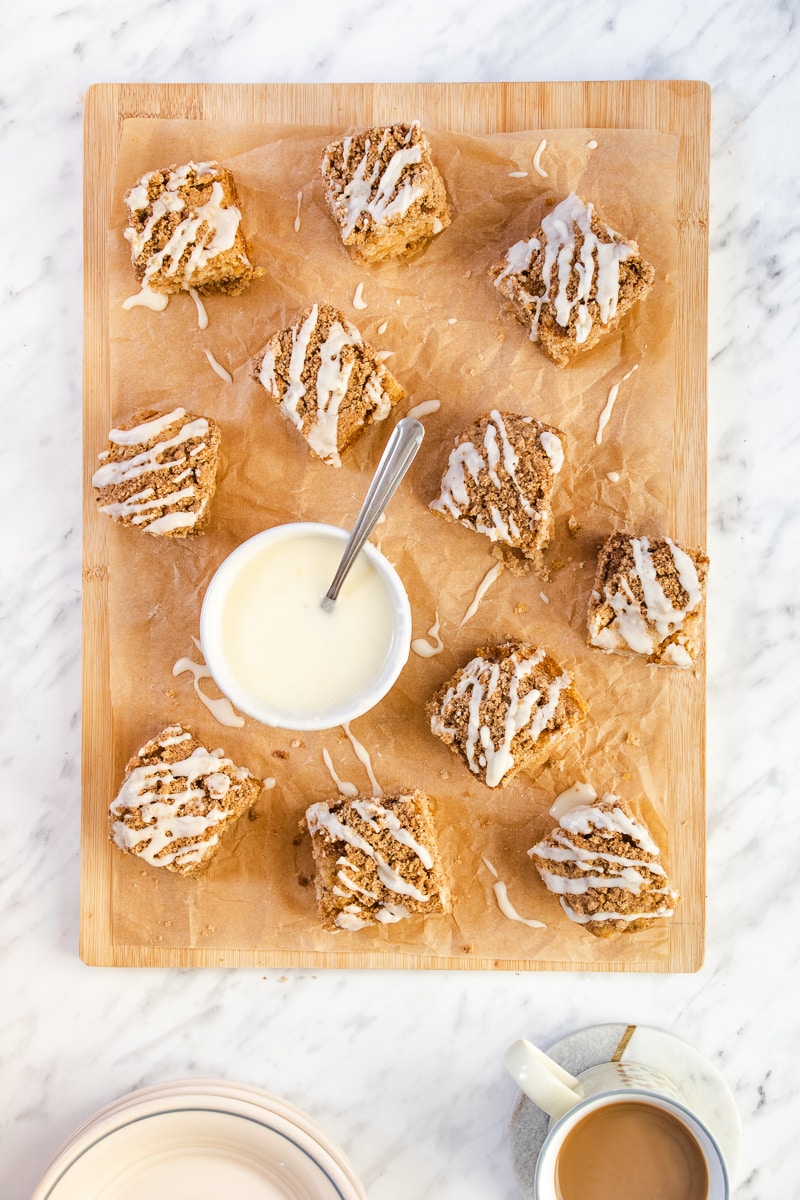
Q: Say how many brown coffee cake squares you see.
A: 11